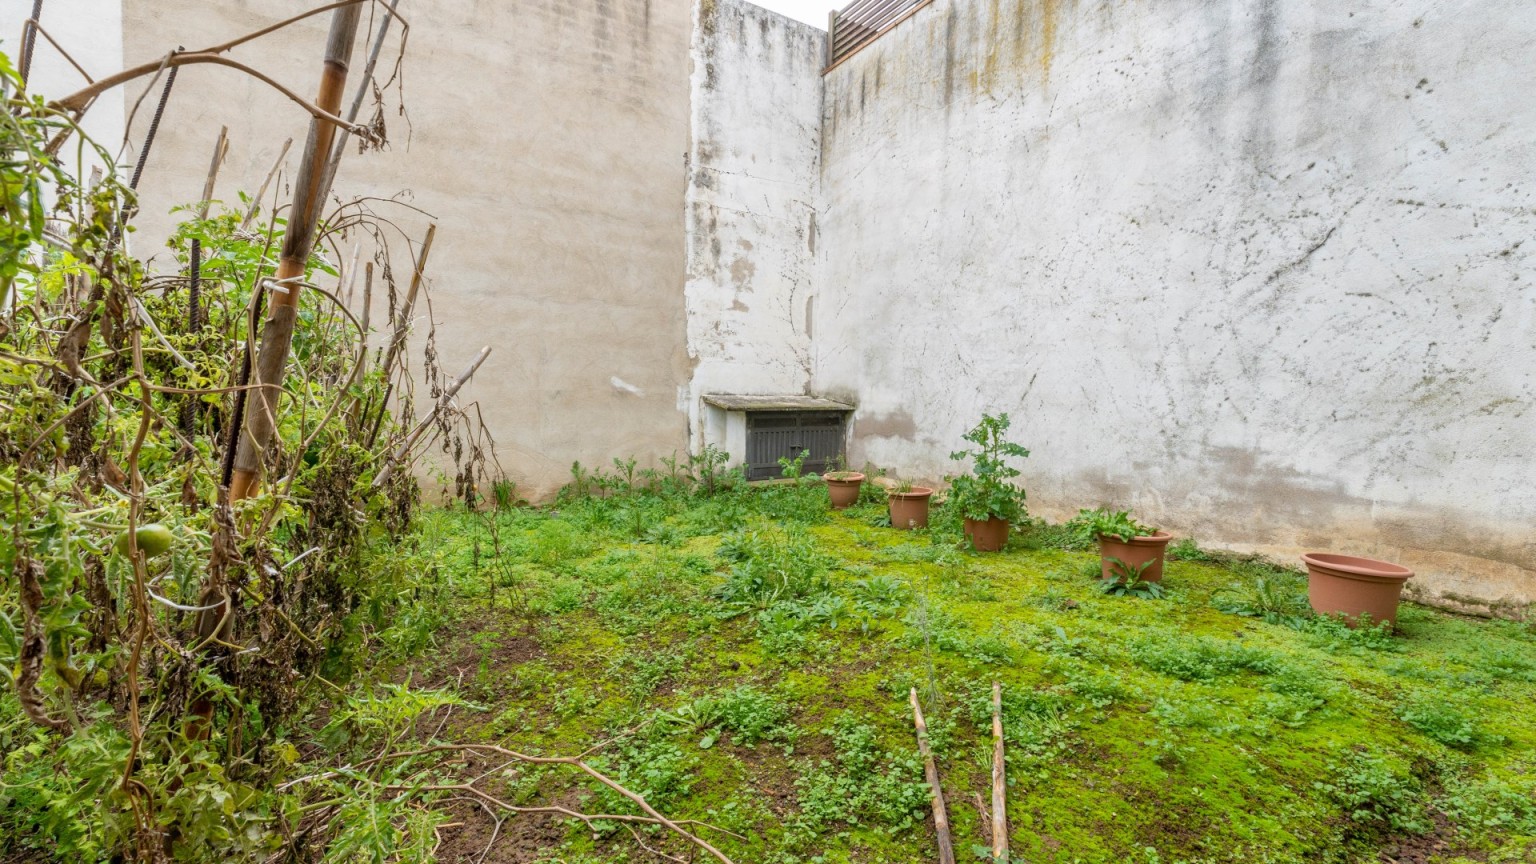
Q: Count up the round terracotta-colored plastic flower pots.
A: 5